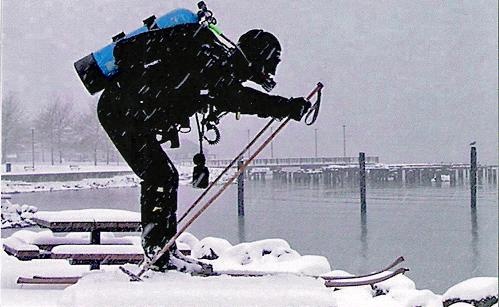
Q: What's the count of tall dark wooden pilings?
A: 3